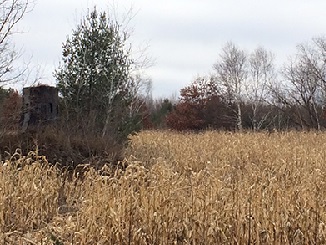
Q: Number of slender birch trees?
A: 2